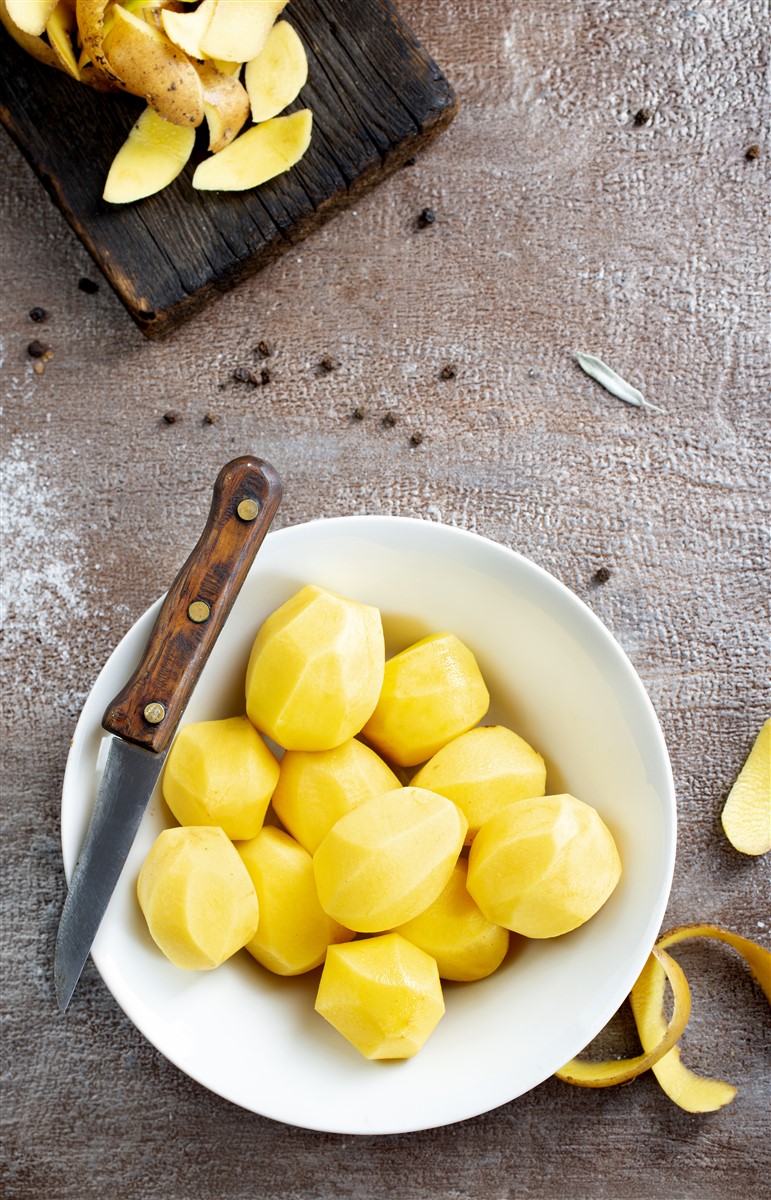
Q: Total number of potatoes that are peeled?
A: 11